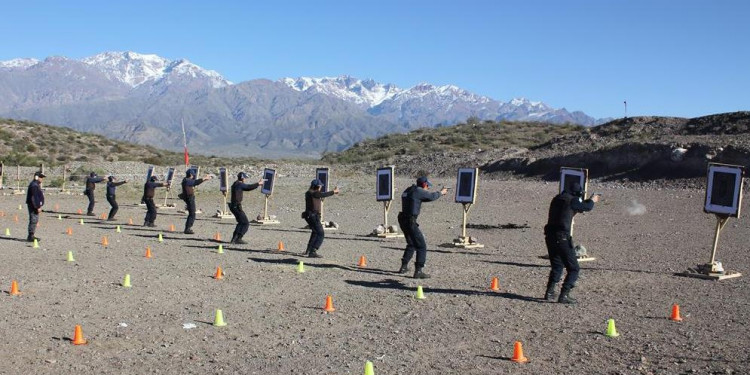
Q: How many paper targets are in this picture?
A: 10